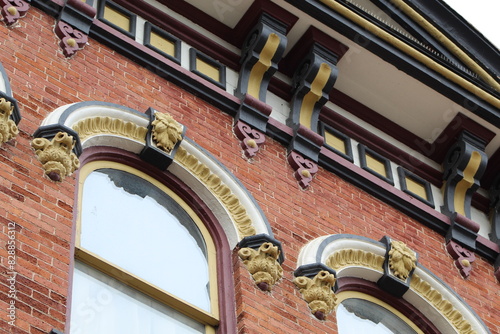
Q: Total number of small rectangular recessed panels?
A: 6